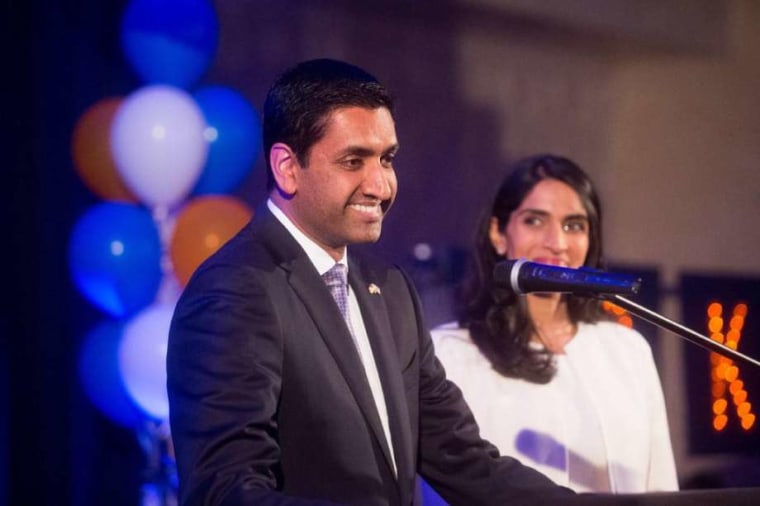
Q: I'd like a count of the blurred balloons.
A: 8